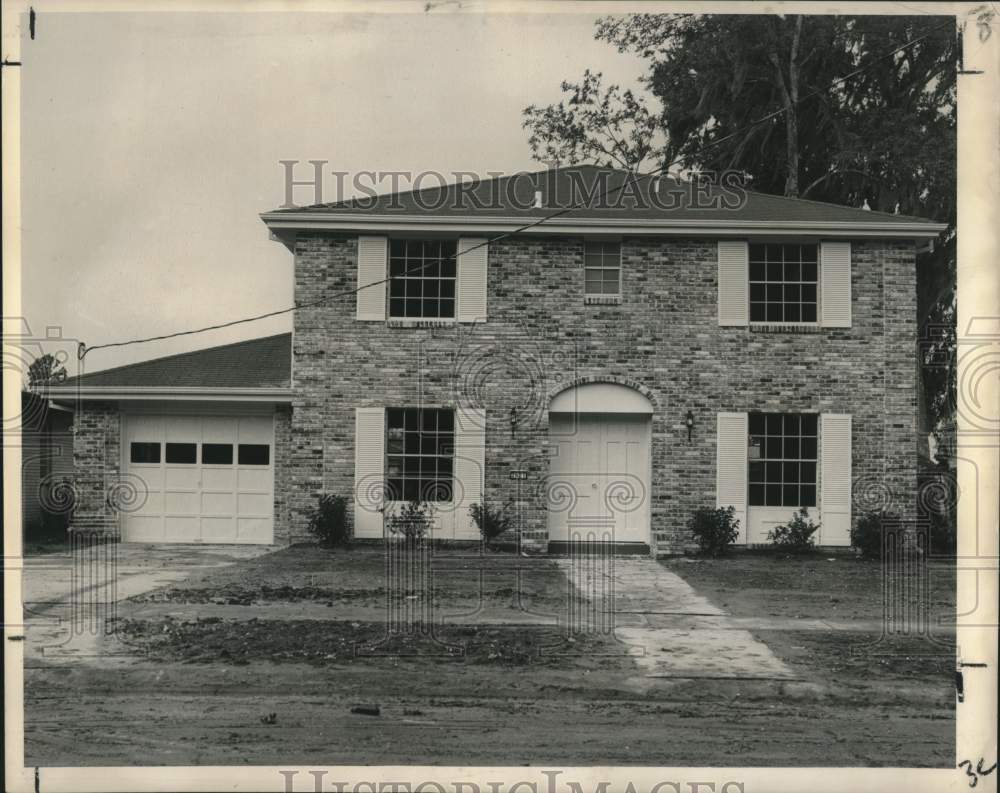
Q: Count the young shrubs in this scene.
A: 6